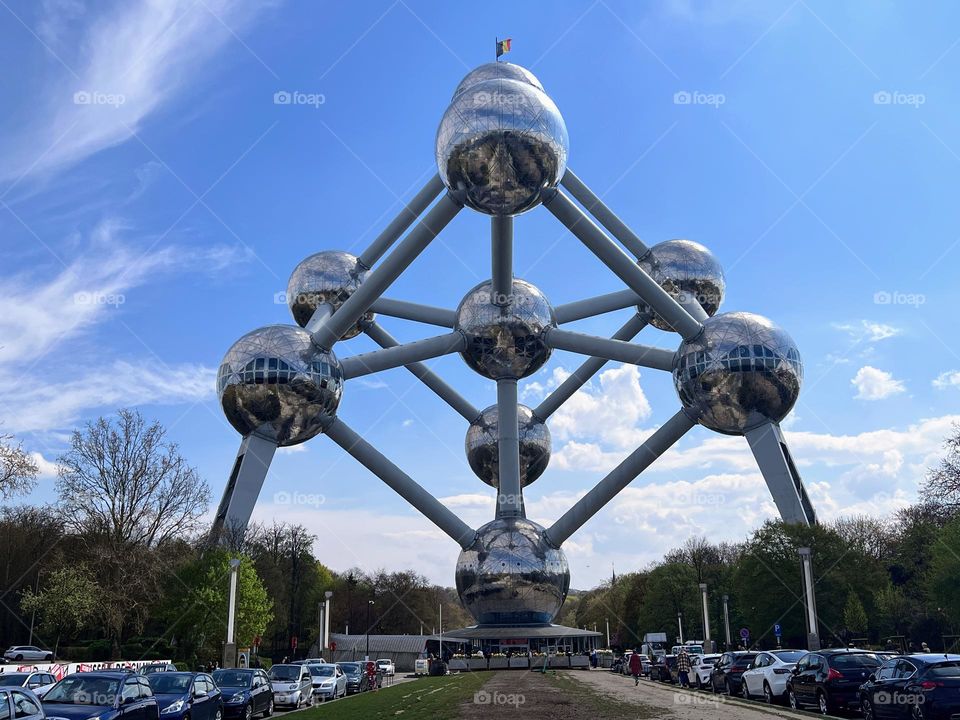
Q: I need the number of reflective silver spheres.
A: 9